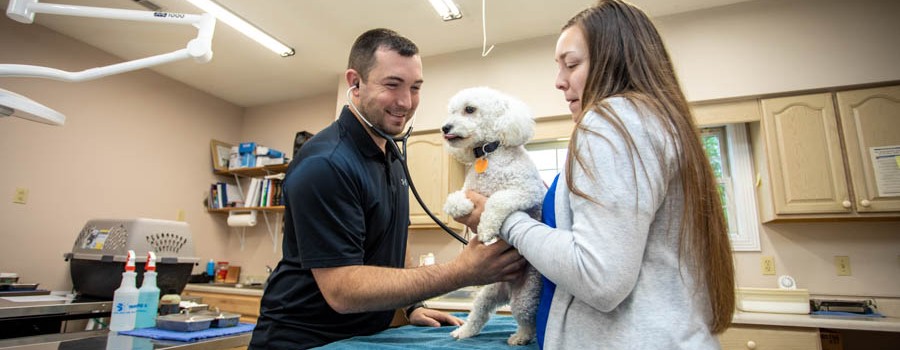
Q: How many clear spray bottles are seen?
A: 2